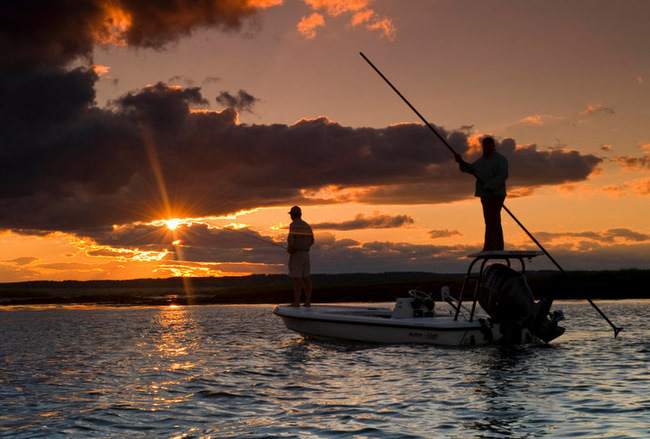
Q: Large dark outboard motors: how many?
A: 1